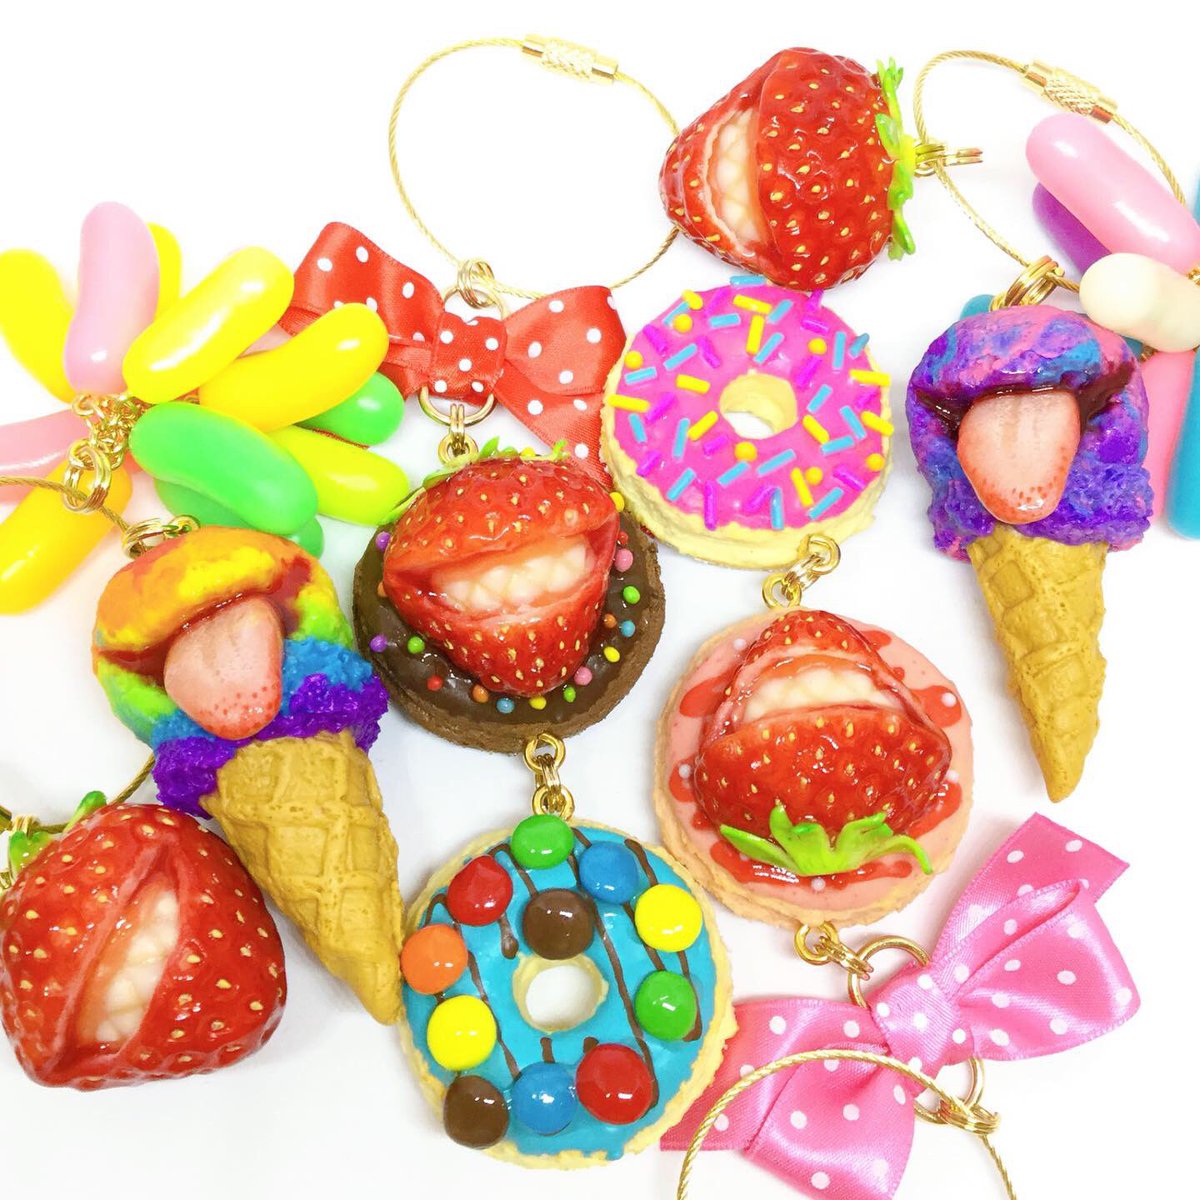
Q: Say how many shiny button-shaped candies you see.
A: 11